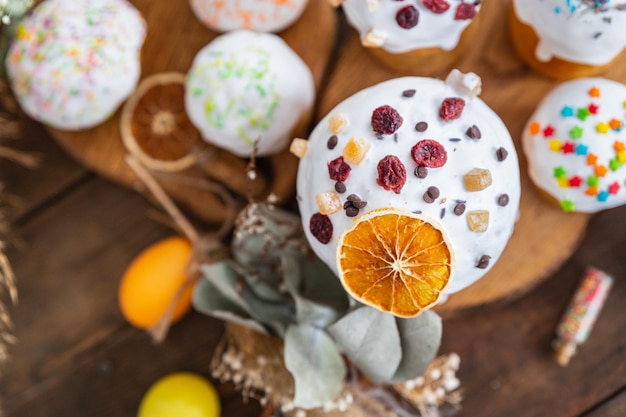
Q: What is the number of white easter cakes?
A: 7